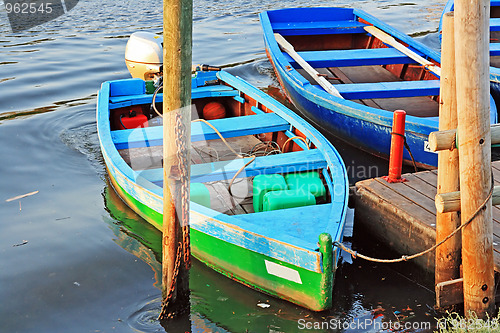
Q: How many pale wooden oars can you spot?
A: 2